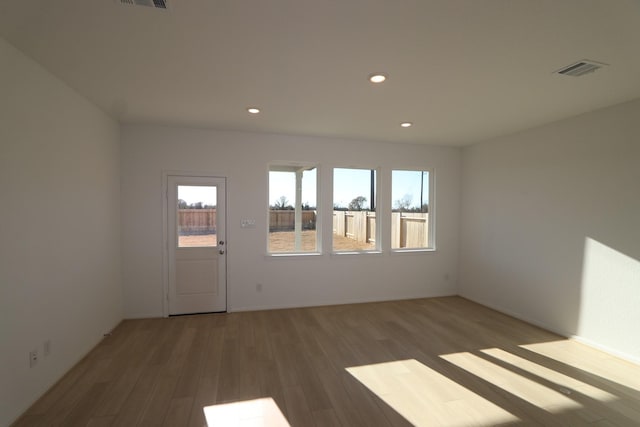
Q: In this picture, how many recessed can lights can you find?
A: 3